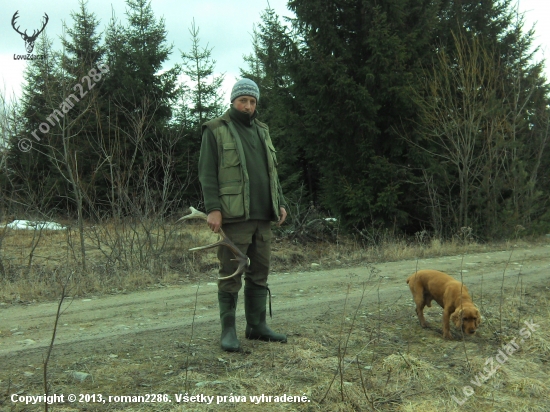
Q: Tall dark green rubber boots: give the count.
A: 2